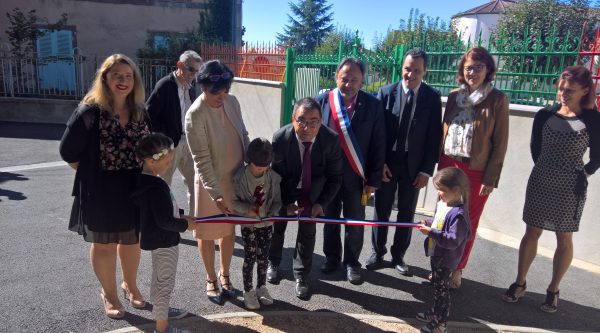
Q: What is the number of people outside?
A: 11